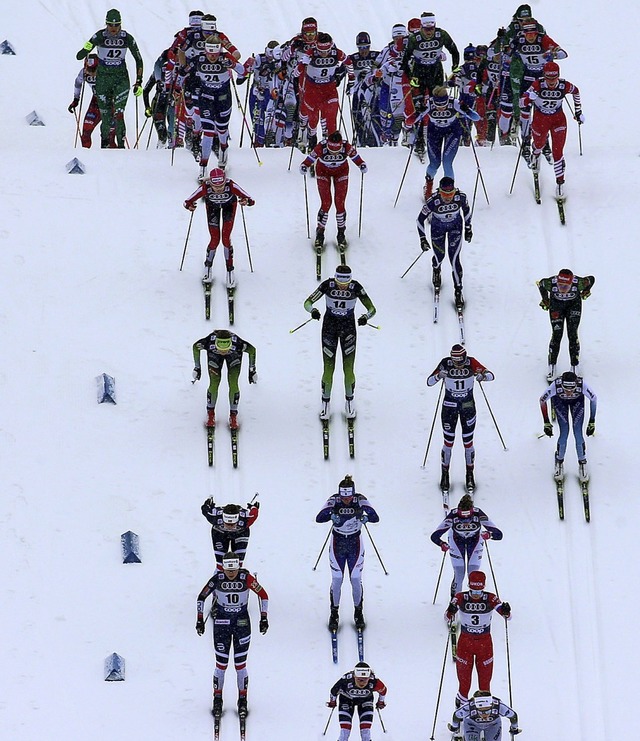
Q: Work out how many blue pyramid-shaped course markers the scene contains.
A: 6